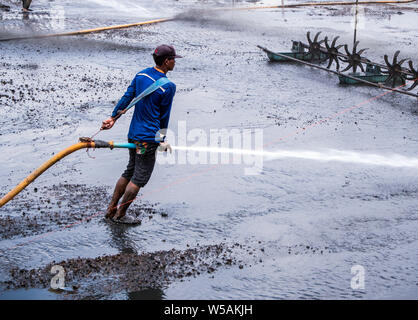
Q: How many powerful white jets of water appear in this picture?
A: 1